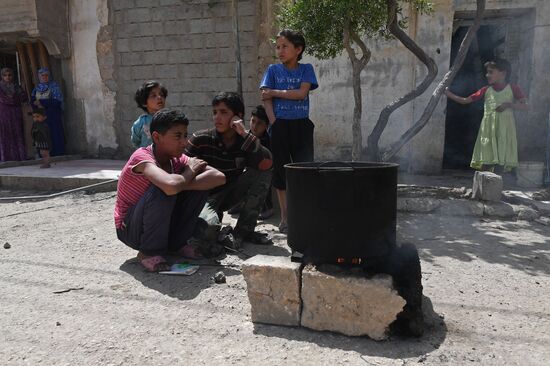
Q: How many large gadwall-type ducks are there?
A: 0